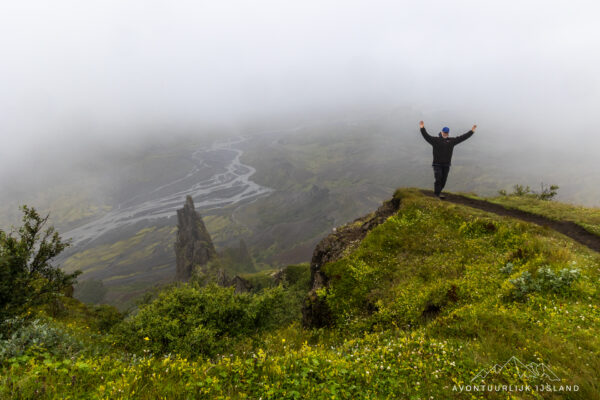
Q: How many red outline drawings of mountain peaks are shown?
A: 0